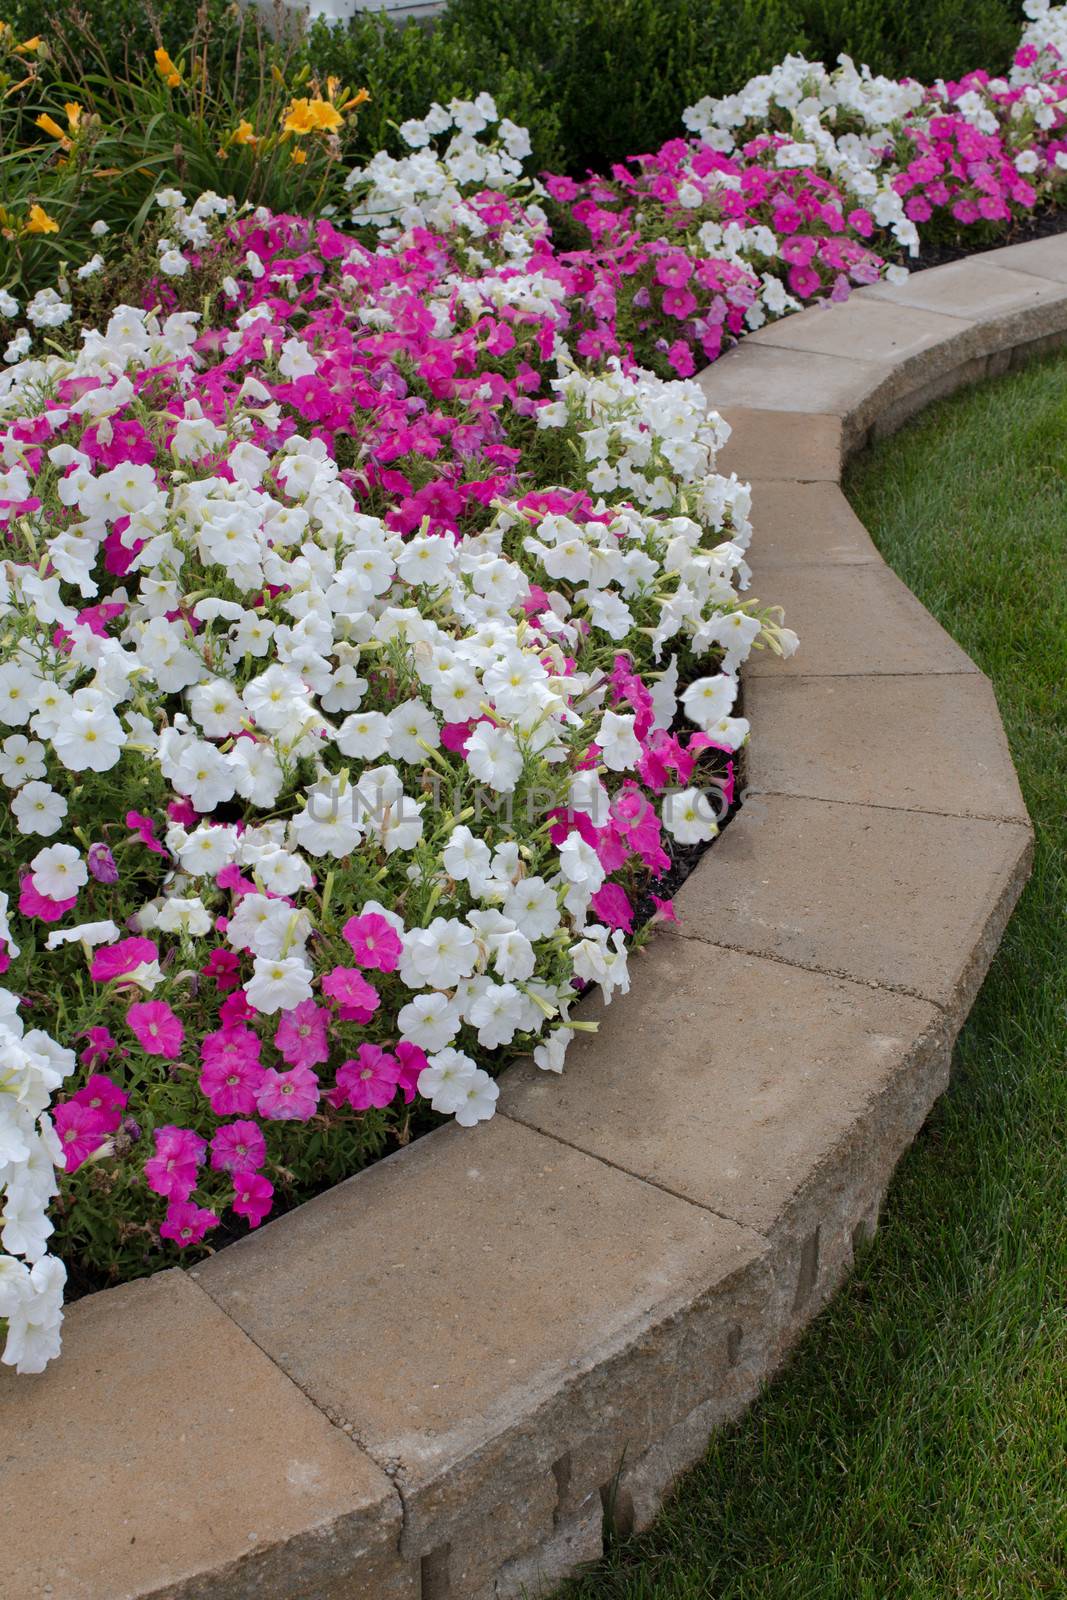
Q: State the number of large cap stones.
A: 12